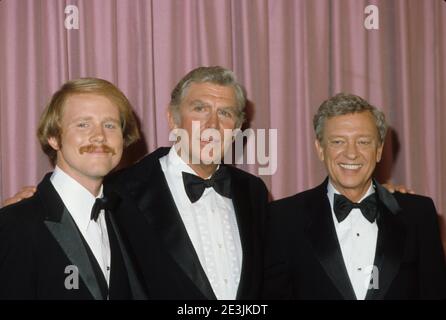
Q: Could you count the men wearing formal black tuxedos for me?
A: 3